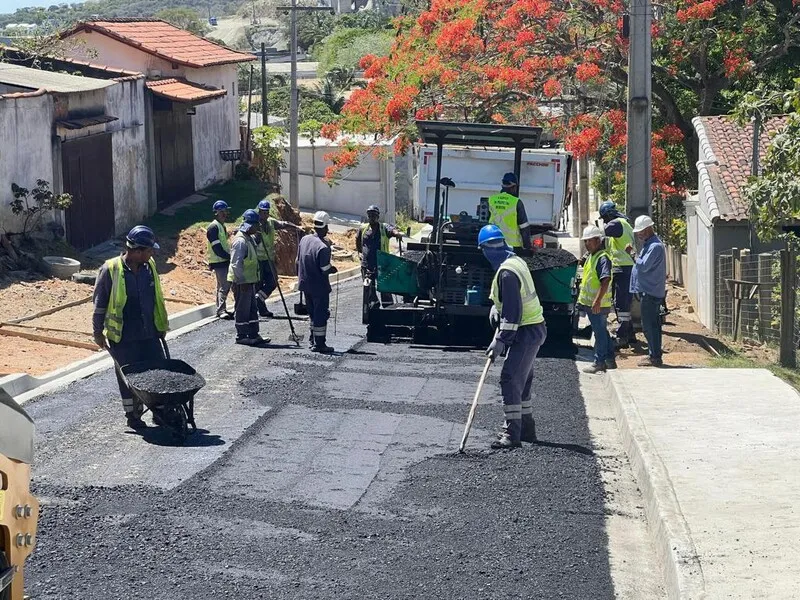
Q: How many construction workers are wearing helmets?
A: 11